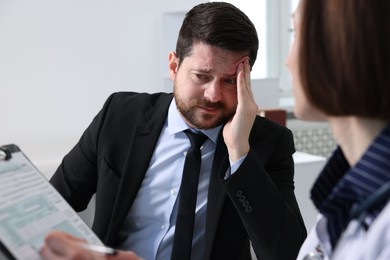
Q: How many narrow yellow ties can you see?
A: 0